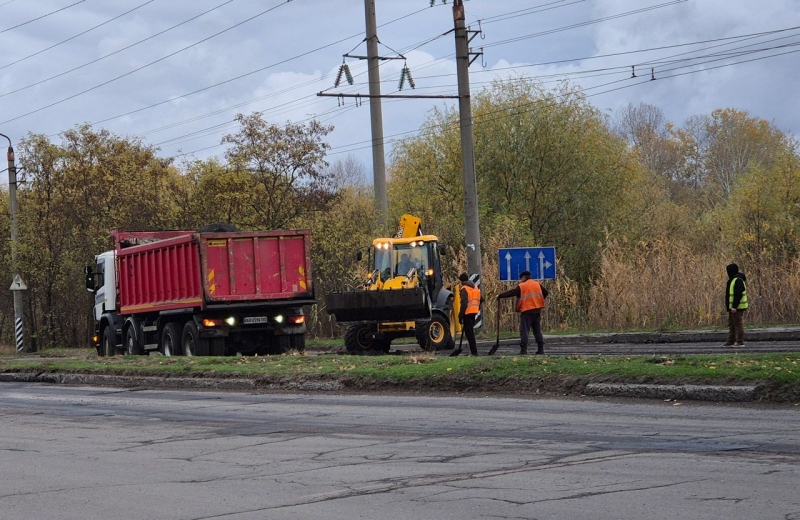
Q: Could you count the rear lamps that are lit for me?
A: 4